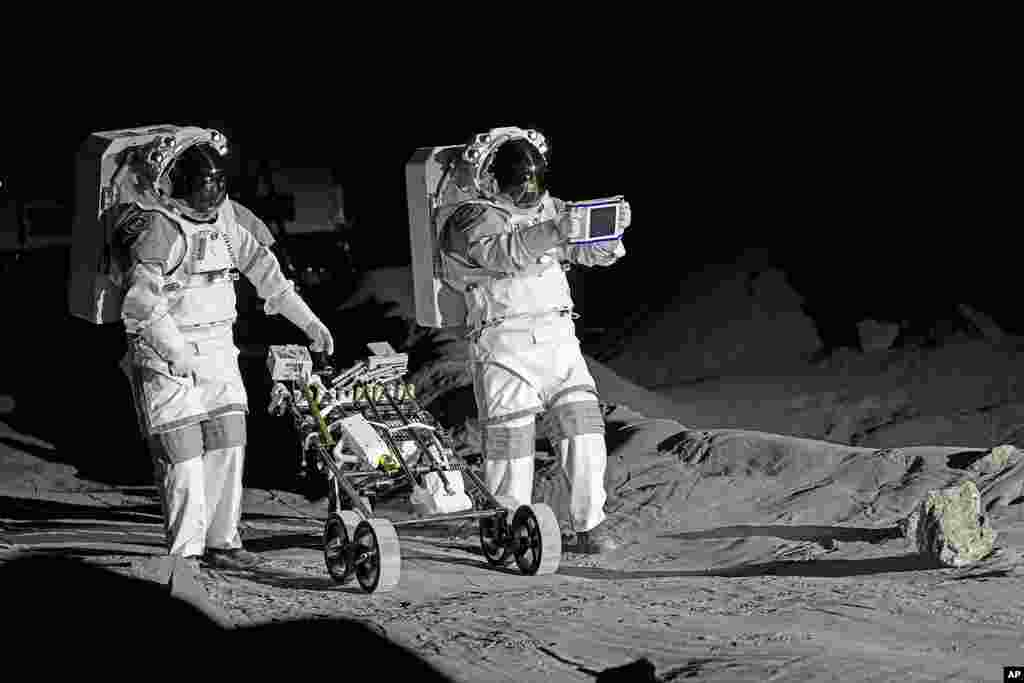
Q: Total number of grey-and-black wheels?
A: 4